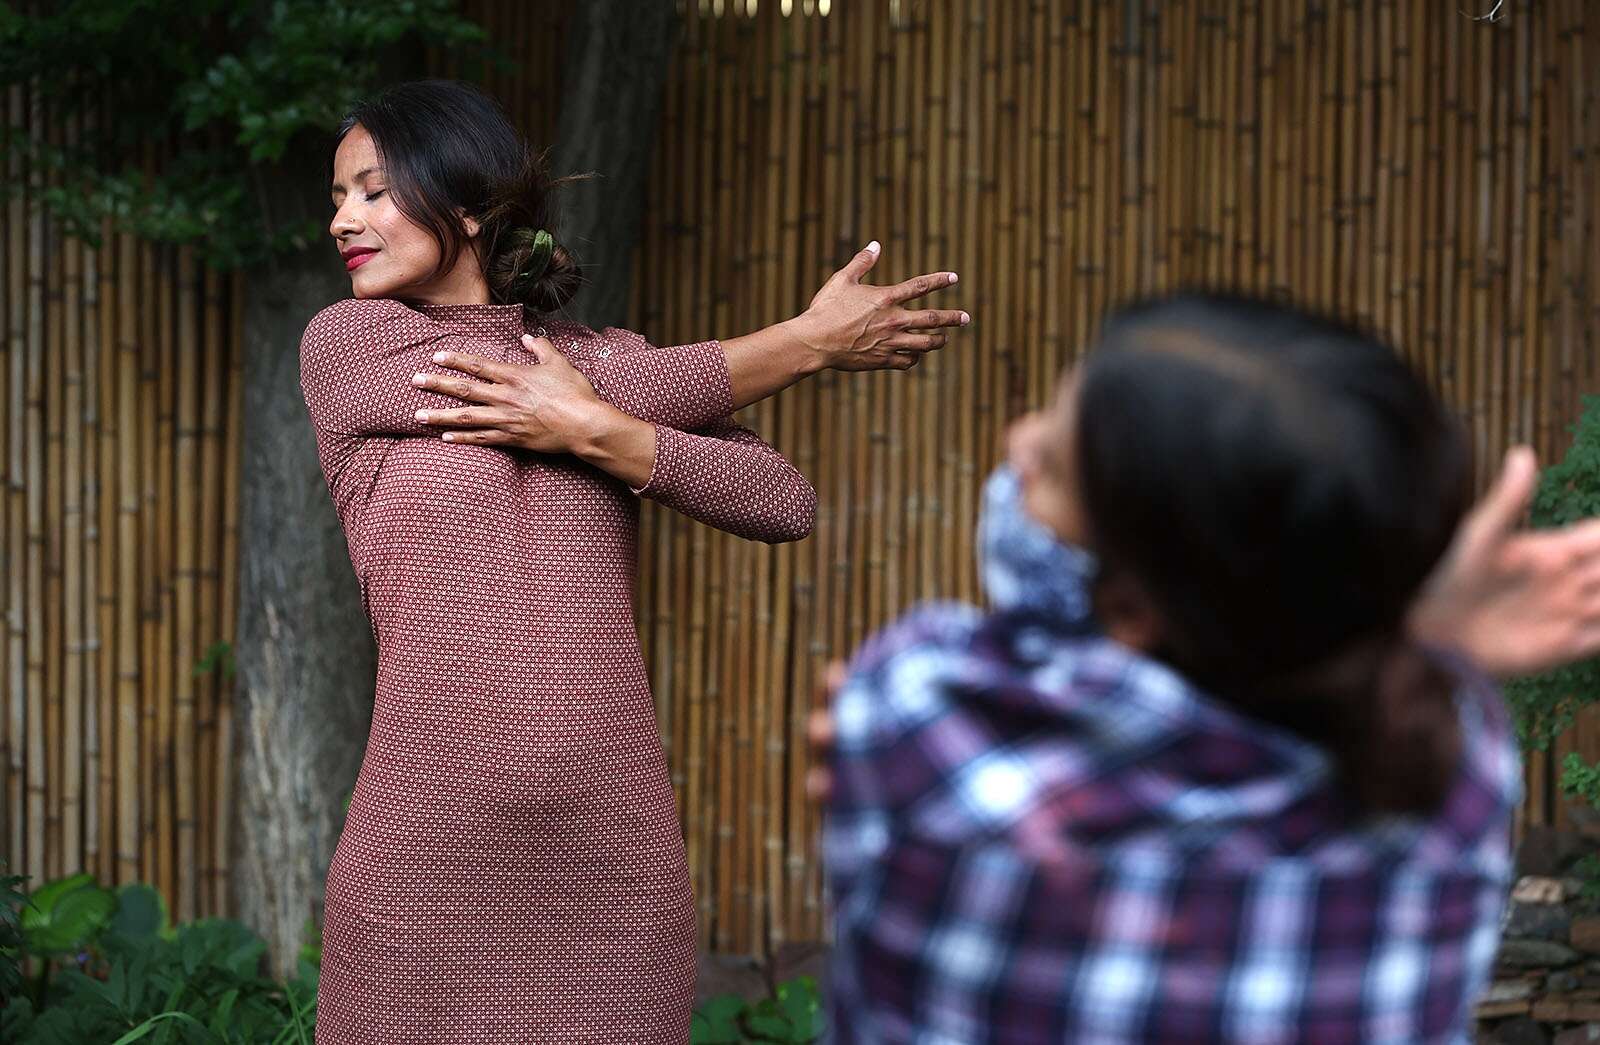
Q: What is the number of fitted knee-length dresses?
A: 1